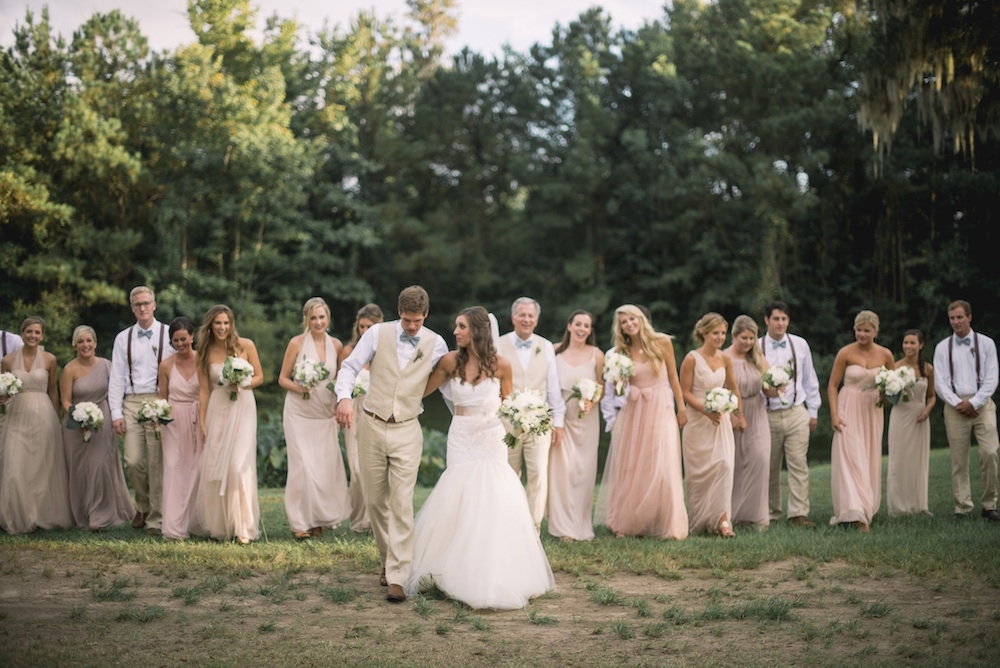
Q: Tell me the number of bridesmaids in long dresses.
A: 12